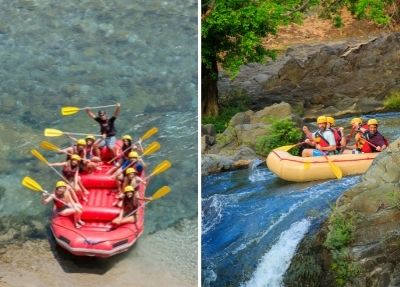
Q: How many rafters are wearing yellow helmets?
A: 12